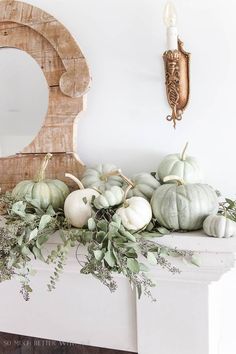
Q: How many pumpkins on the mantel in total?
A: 9